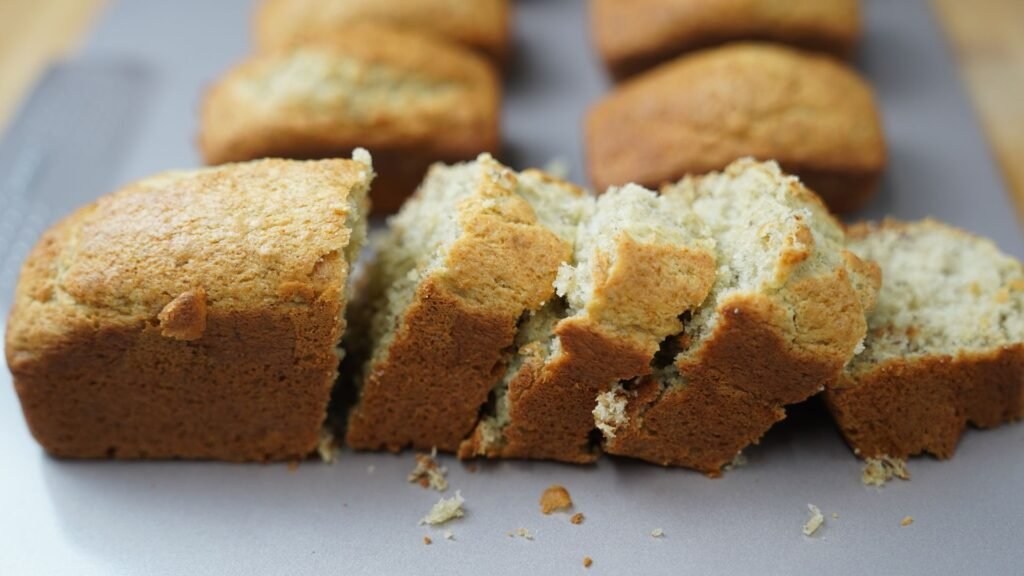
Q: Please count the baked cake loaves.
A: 5